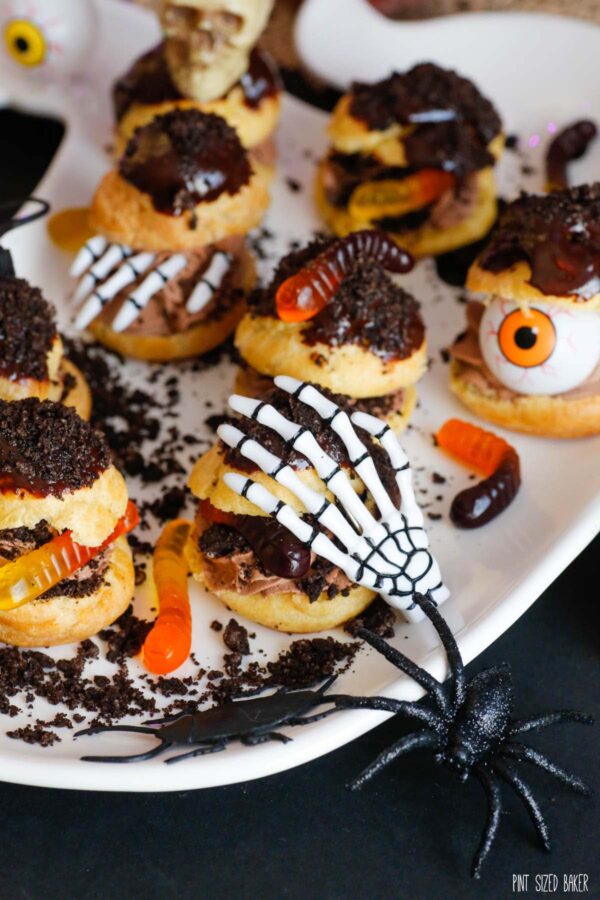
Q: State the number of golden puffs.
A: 8